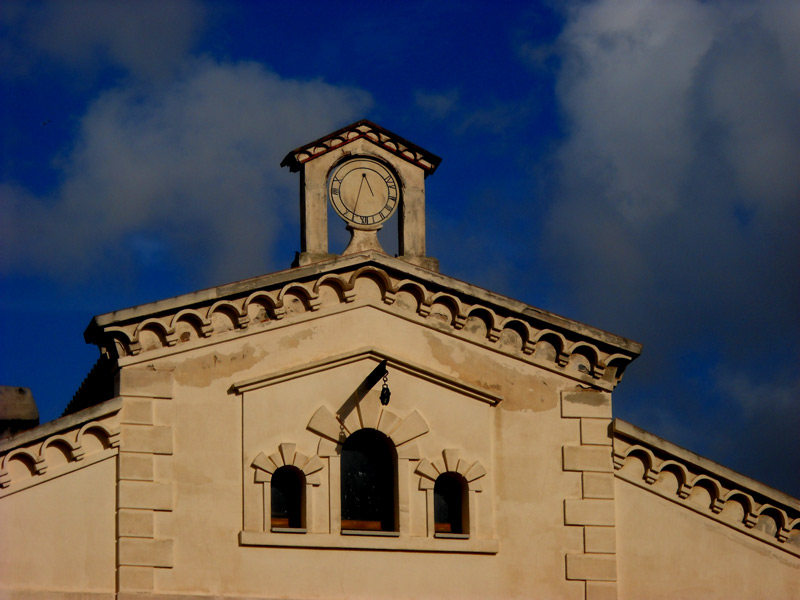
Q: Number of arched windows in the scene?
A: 3